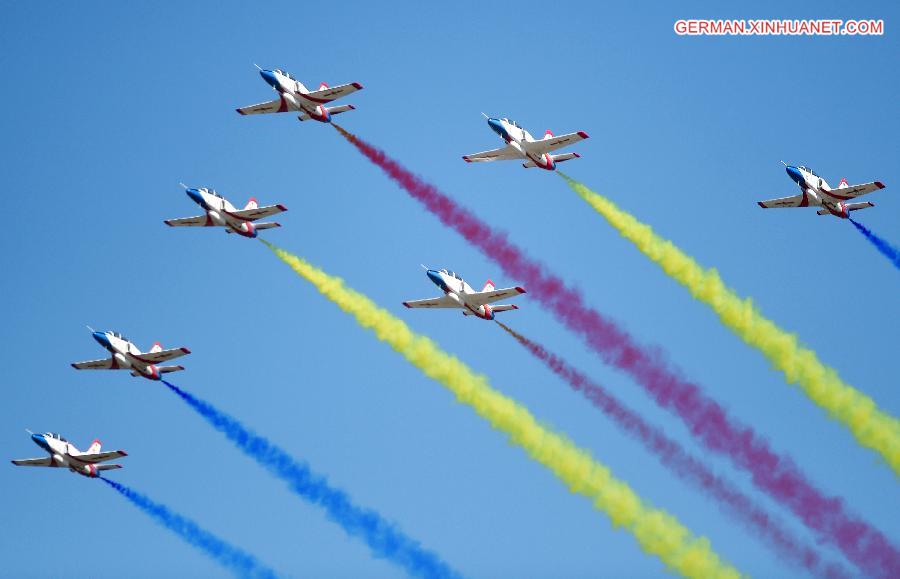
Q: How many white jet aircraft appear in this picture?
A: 7